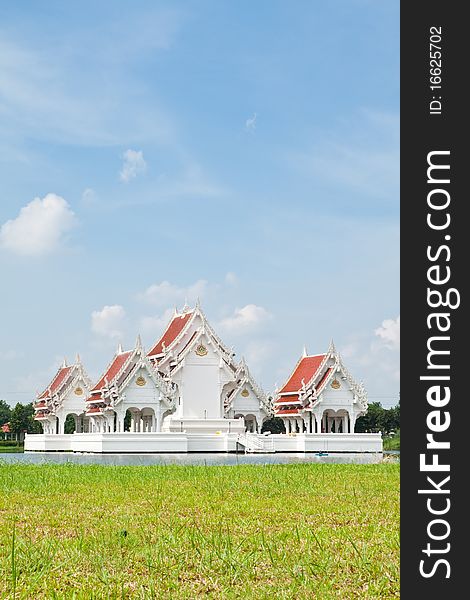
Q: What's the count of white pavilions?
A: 5